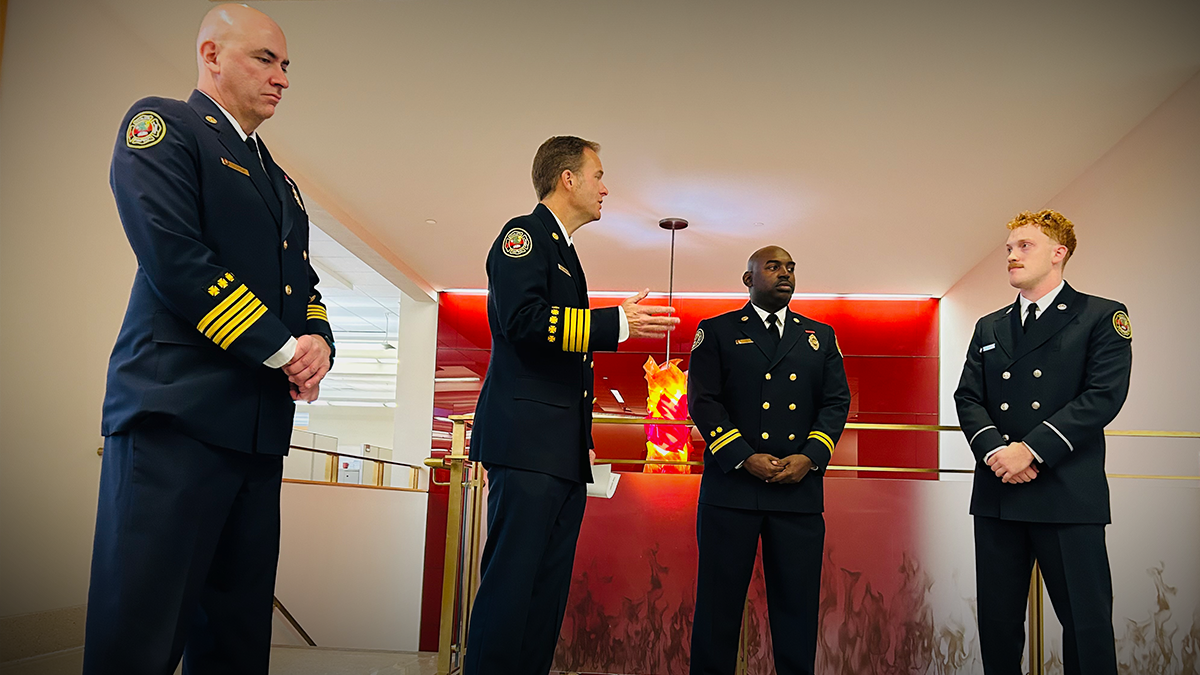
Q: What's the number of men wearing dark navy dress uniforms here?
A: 4